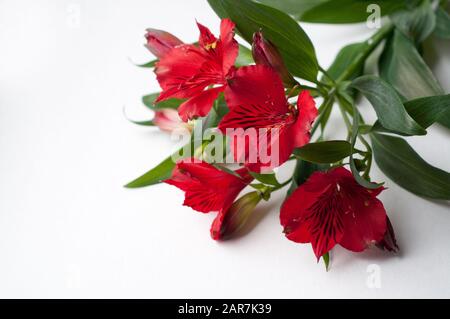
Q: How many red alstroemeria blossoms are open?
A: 4